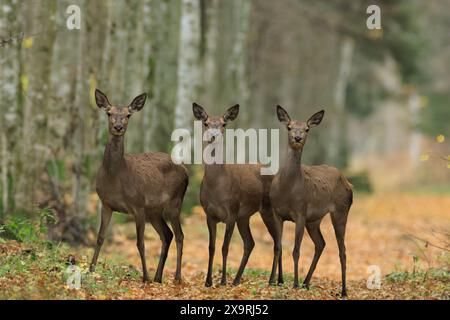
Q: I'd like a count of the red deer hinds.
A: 3